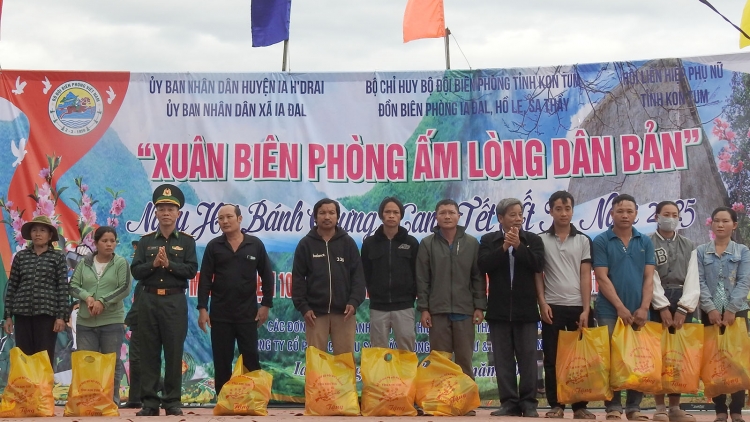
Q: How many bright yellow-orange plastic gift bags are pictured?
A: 10